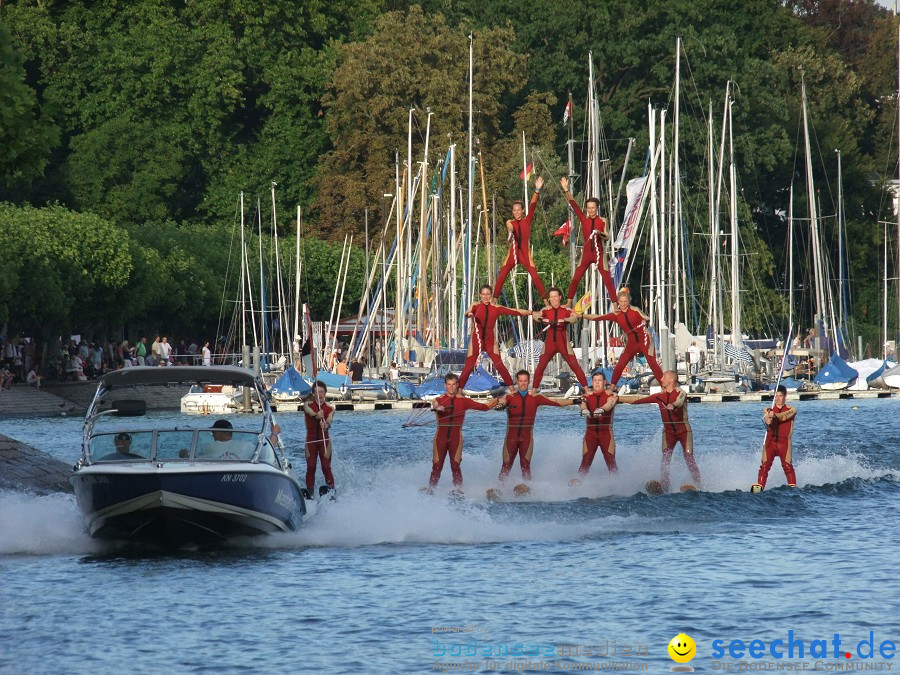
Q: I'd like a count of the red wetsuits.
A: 11